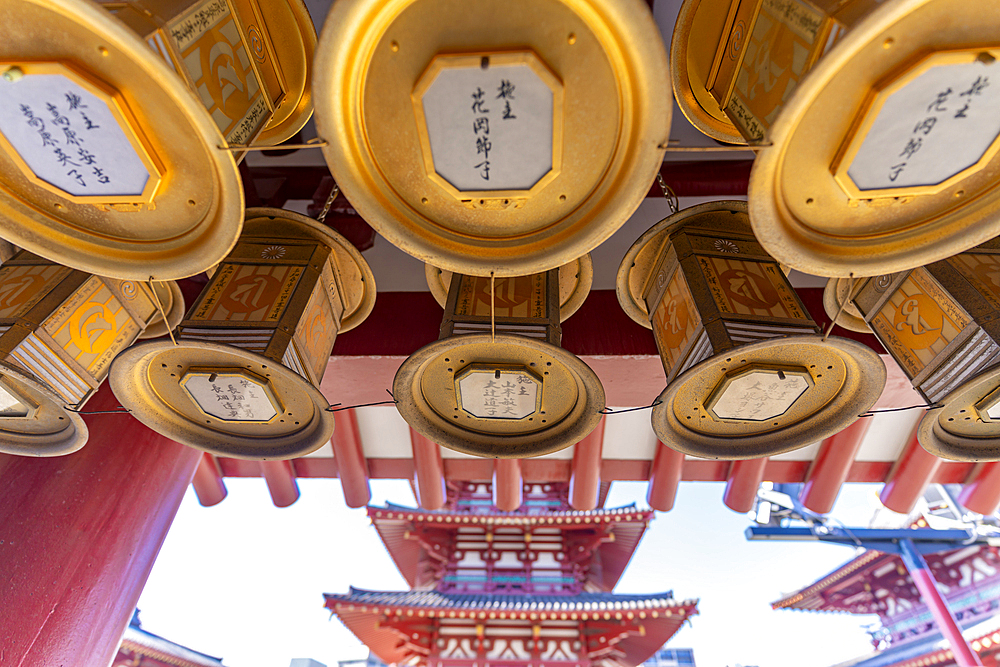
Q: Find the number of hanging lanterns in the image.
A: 8